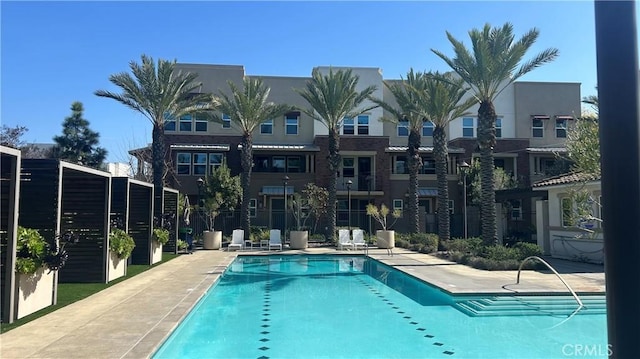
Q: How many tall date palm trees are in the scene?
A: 6